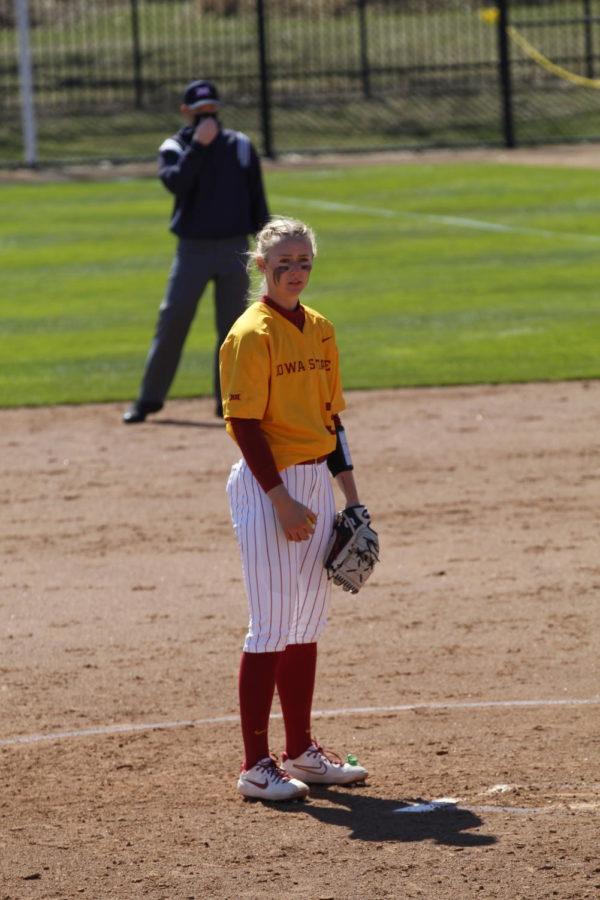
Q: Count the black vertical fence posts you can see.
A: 5